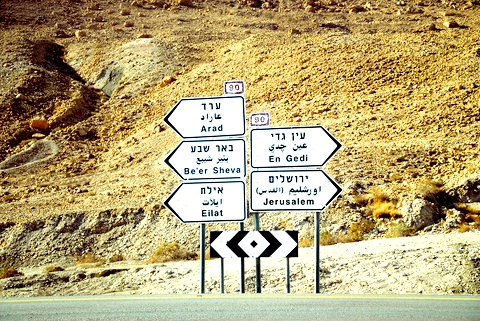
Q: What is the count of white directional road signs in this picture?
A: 5